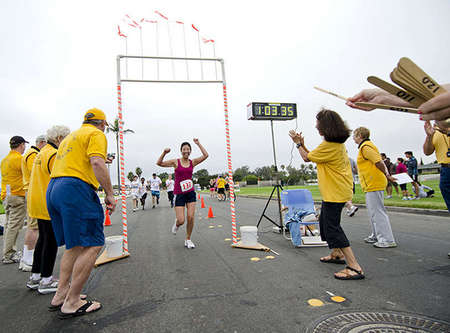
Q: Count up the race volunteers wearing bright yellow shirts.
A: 7